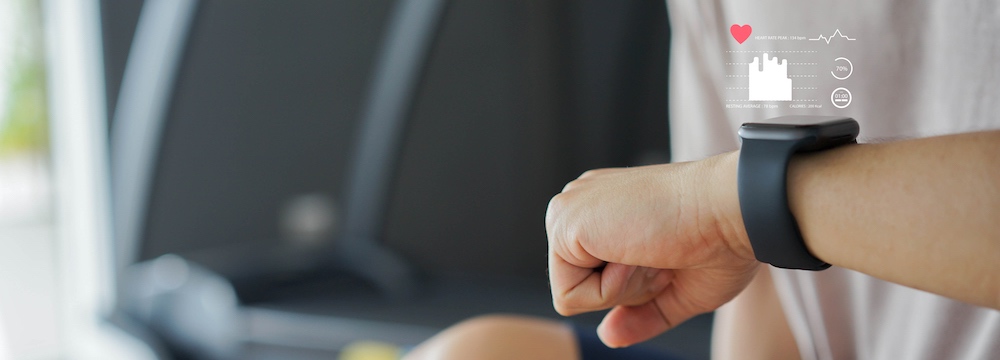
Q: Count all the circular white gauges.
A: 2